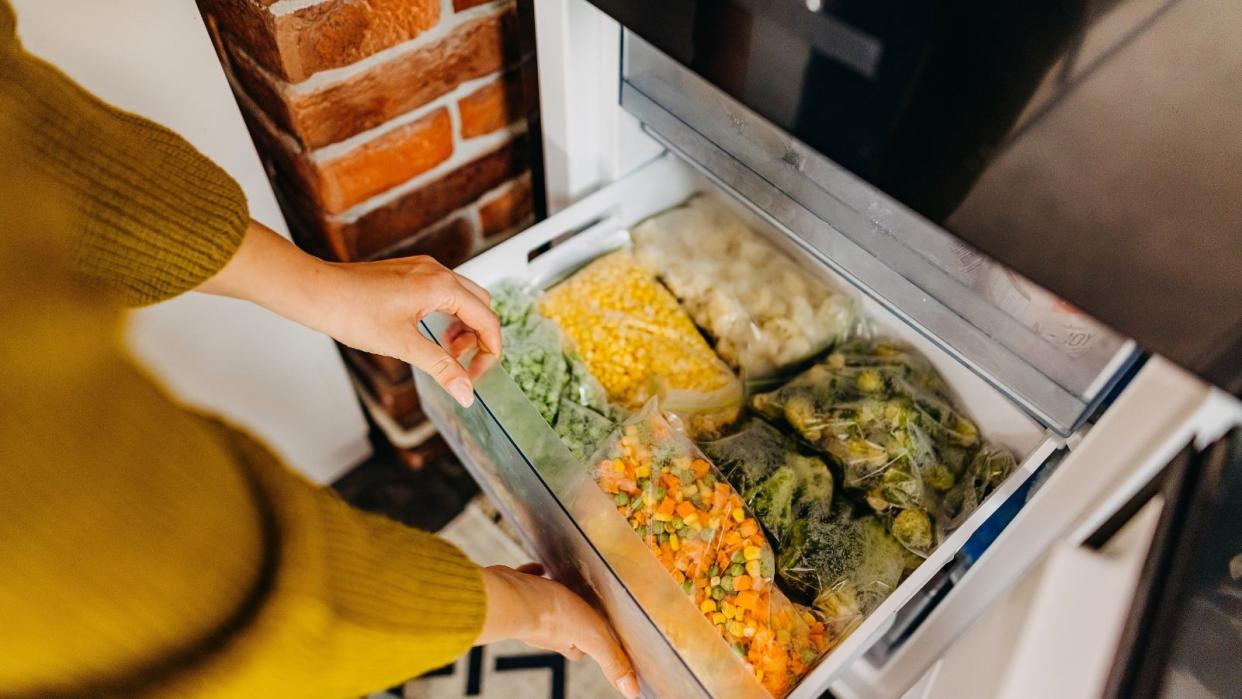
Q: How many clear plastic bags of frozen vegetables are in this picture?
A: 6